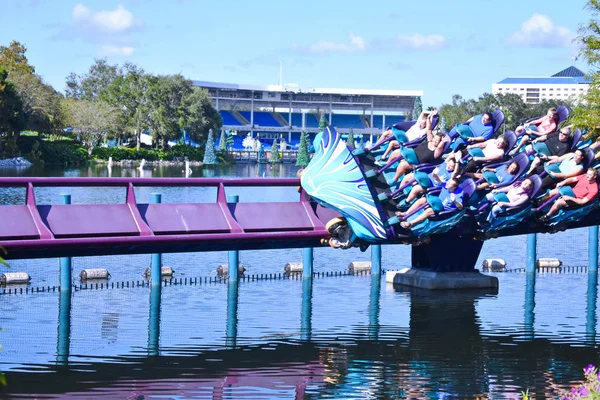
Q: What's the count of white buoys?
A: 8